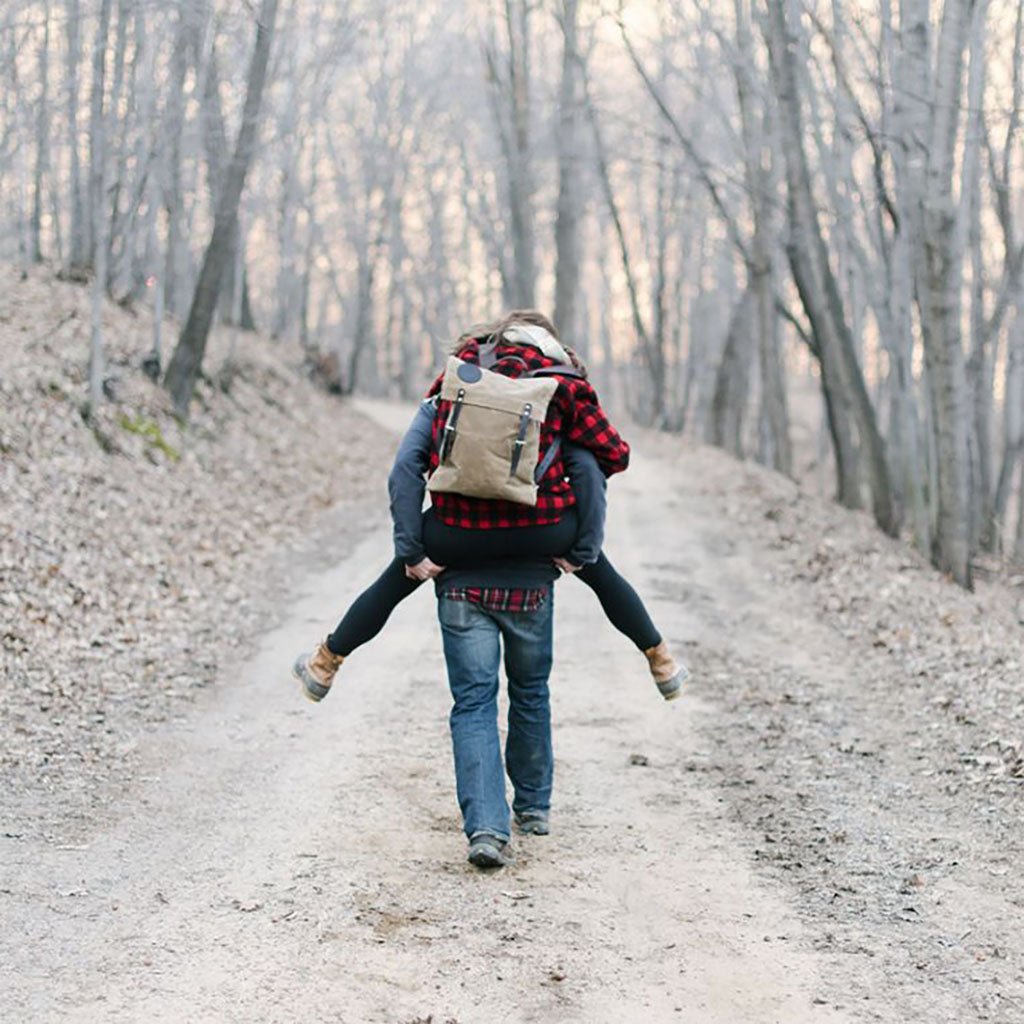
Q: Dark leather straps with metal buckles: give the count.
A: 2